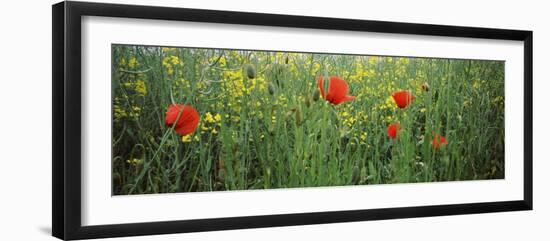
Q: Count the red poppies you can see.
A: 5